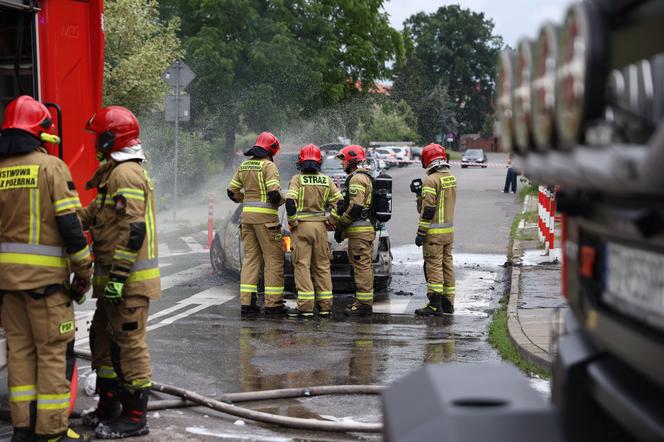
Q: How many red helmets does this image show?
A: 6